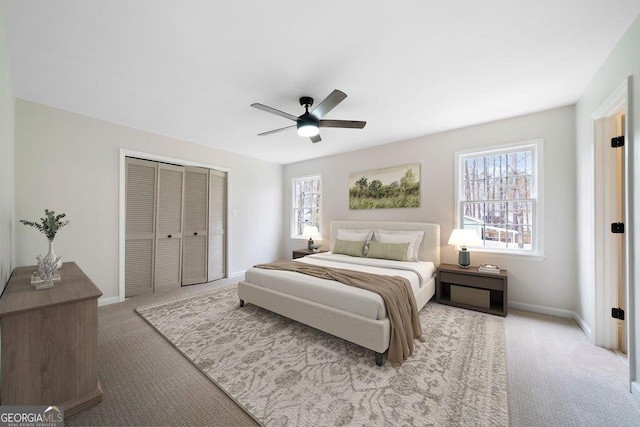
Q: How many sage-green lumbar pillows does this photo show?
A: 2